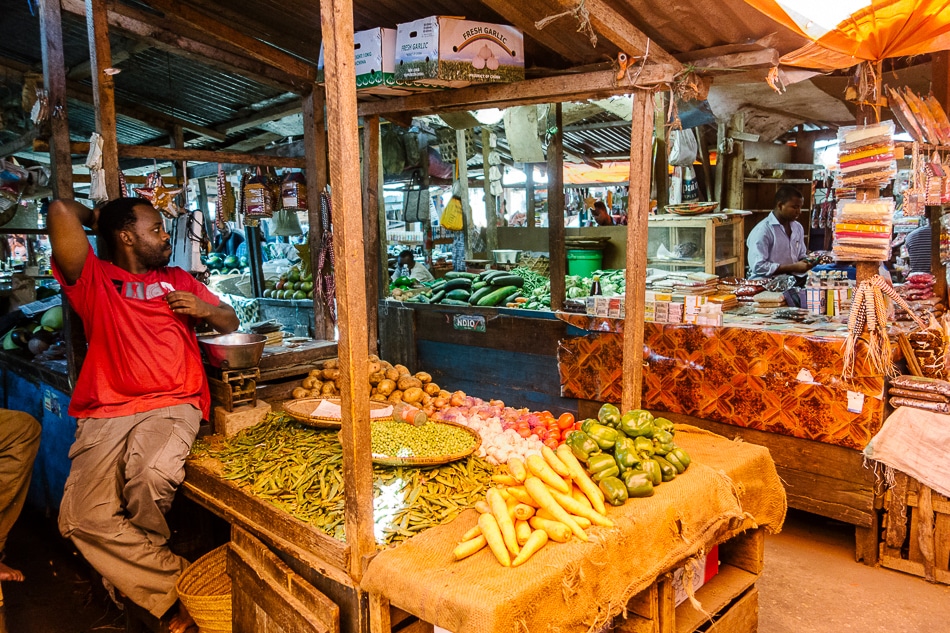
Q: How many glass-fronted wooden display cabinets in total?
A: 1